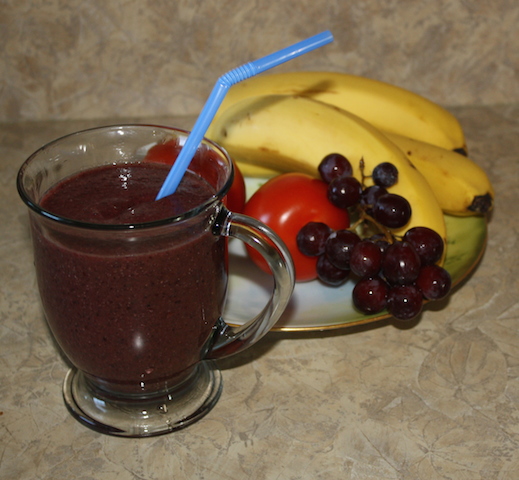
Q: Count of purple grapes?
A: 15